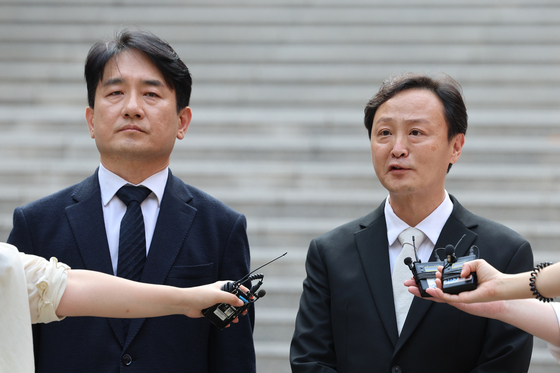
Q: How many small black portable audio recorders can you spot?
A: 3